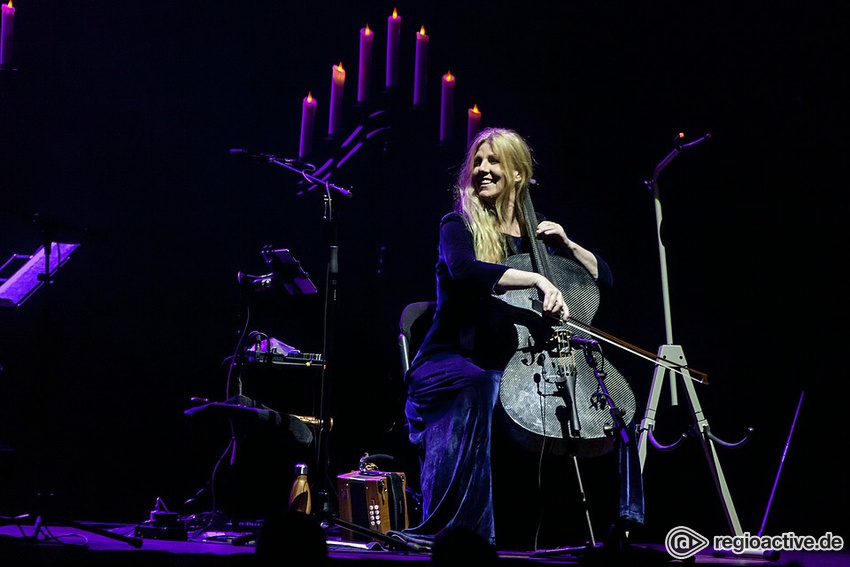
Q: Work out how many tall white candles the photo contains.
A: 8